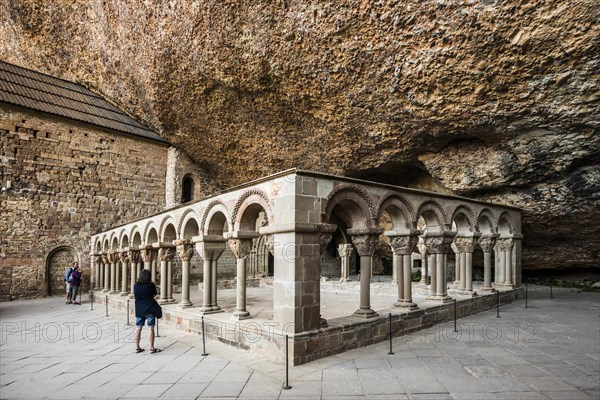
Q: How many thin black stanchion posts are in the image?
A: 12